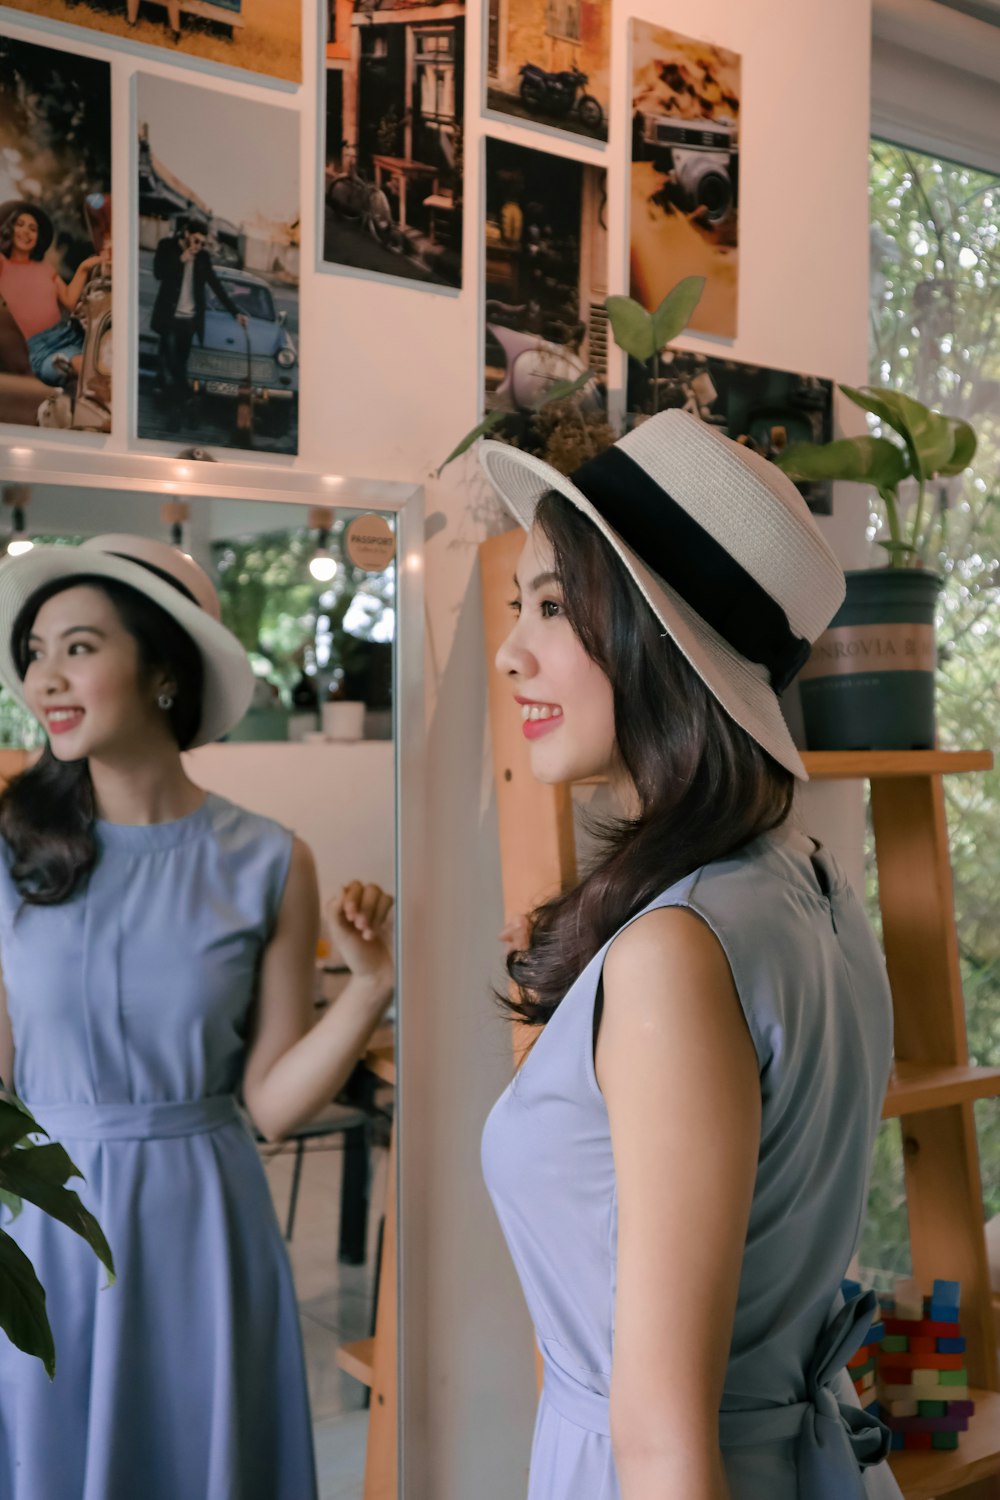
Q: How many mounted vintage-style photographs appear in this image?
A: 8